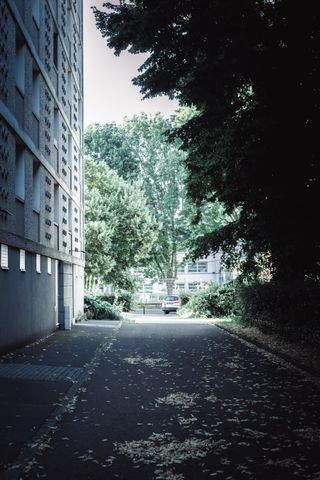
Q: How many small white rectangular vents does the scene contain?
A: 4